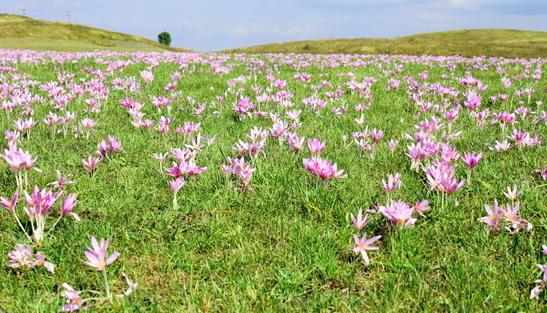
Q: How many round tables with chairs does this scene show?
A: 0